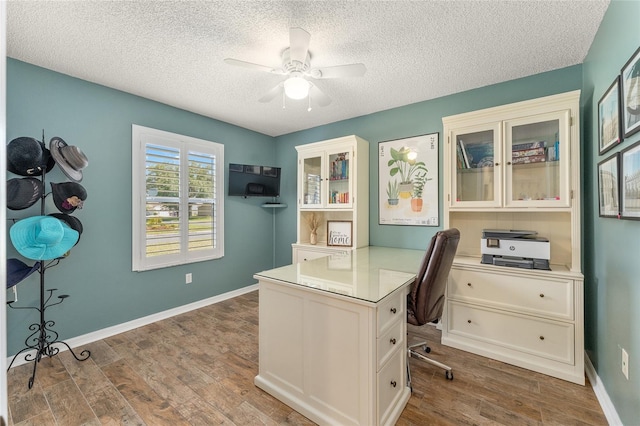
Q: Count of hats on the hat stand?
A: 7